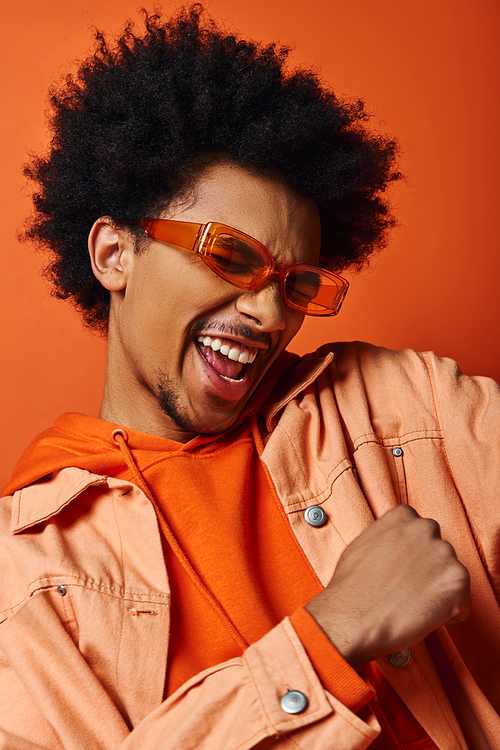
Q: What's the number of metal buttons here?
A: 5